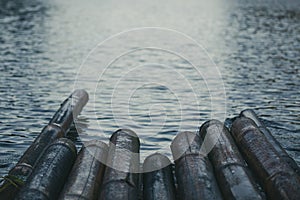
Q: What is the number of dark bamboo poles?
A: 9